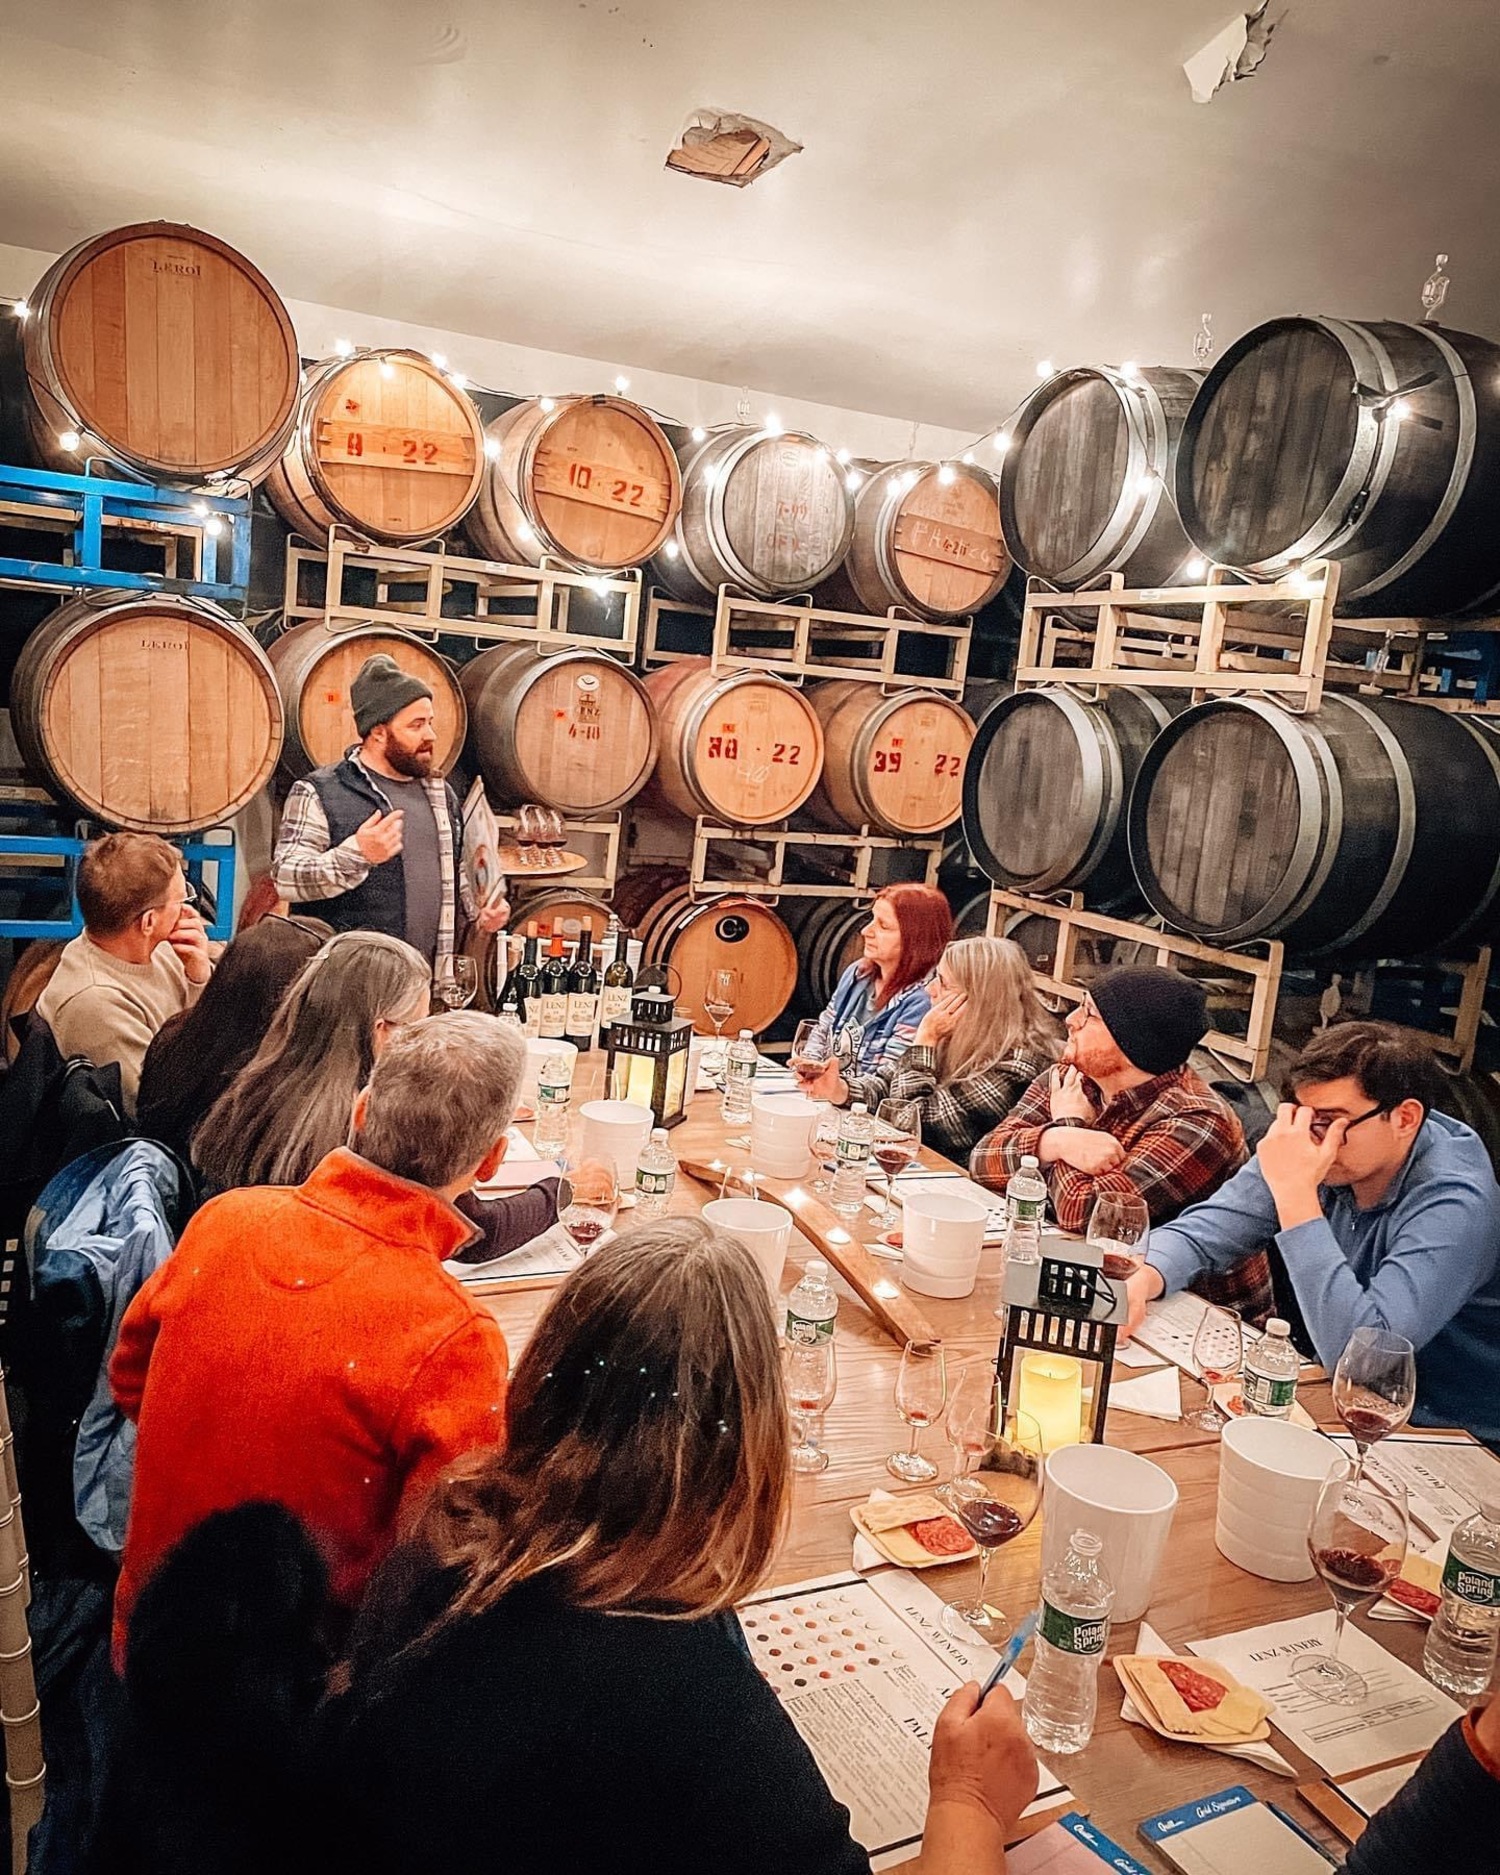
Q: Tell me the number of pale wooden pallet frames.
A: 6